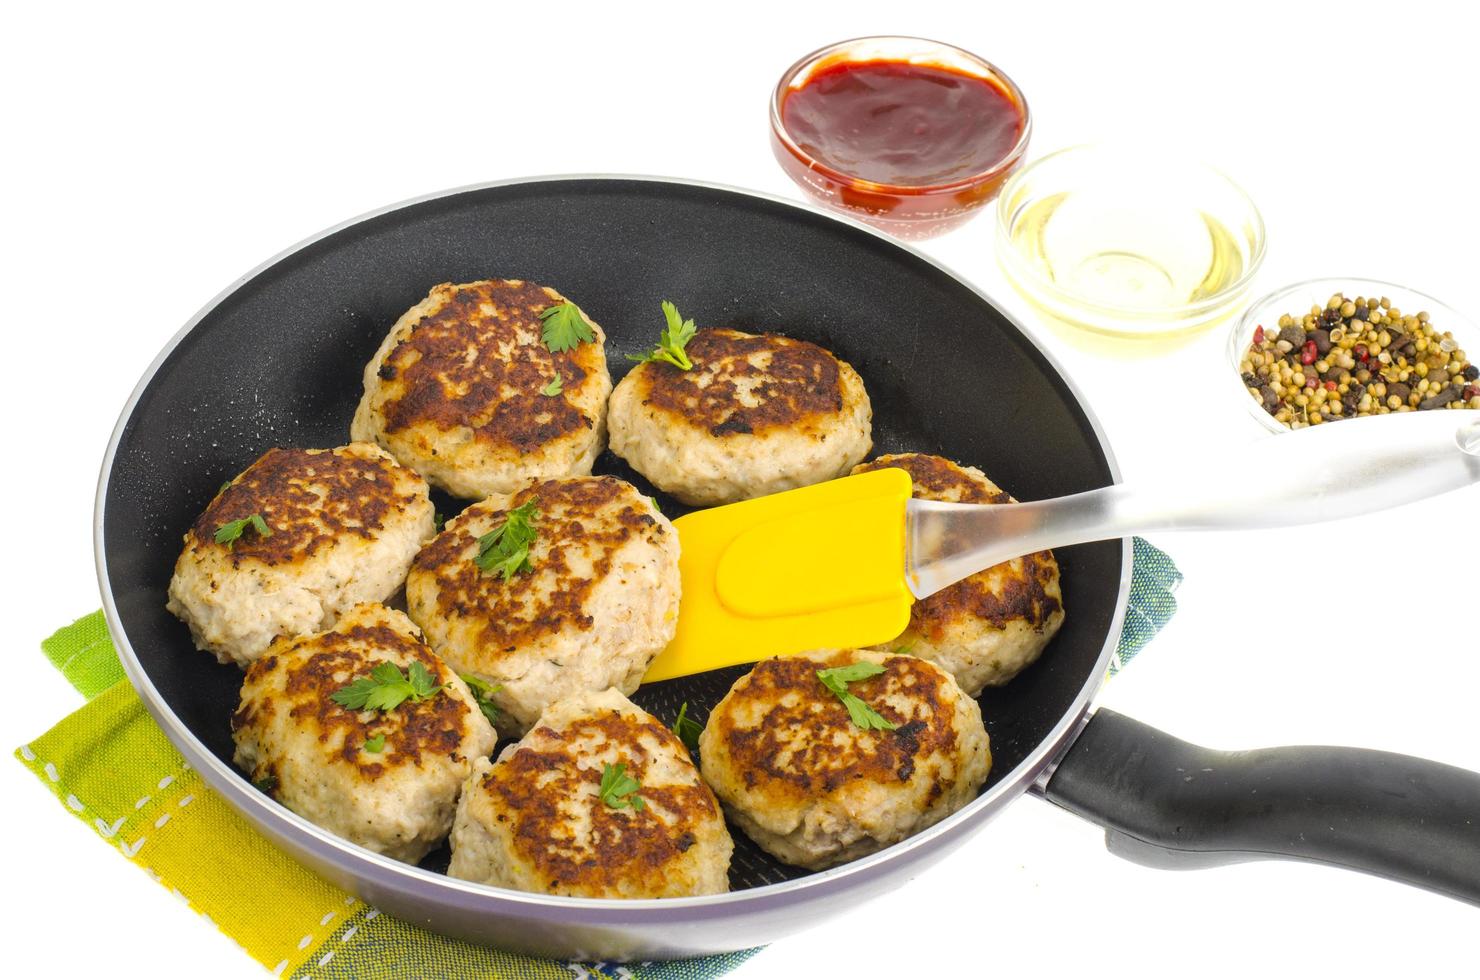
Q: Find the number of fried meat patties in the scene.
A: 8